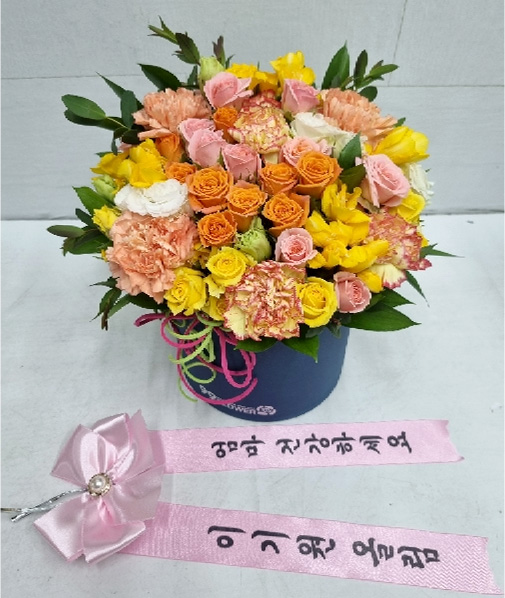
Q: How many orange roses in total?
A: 9